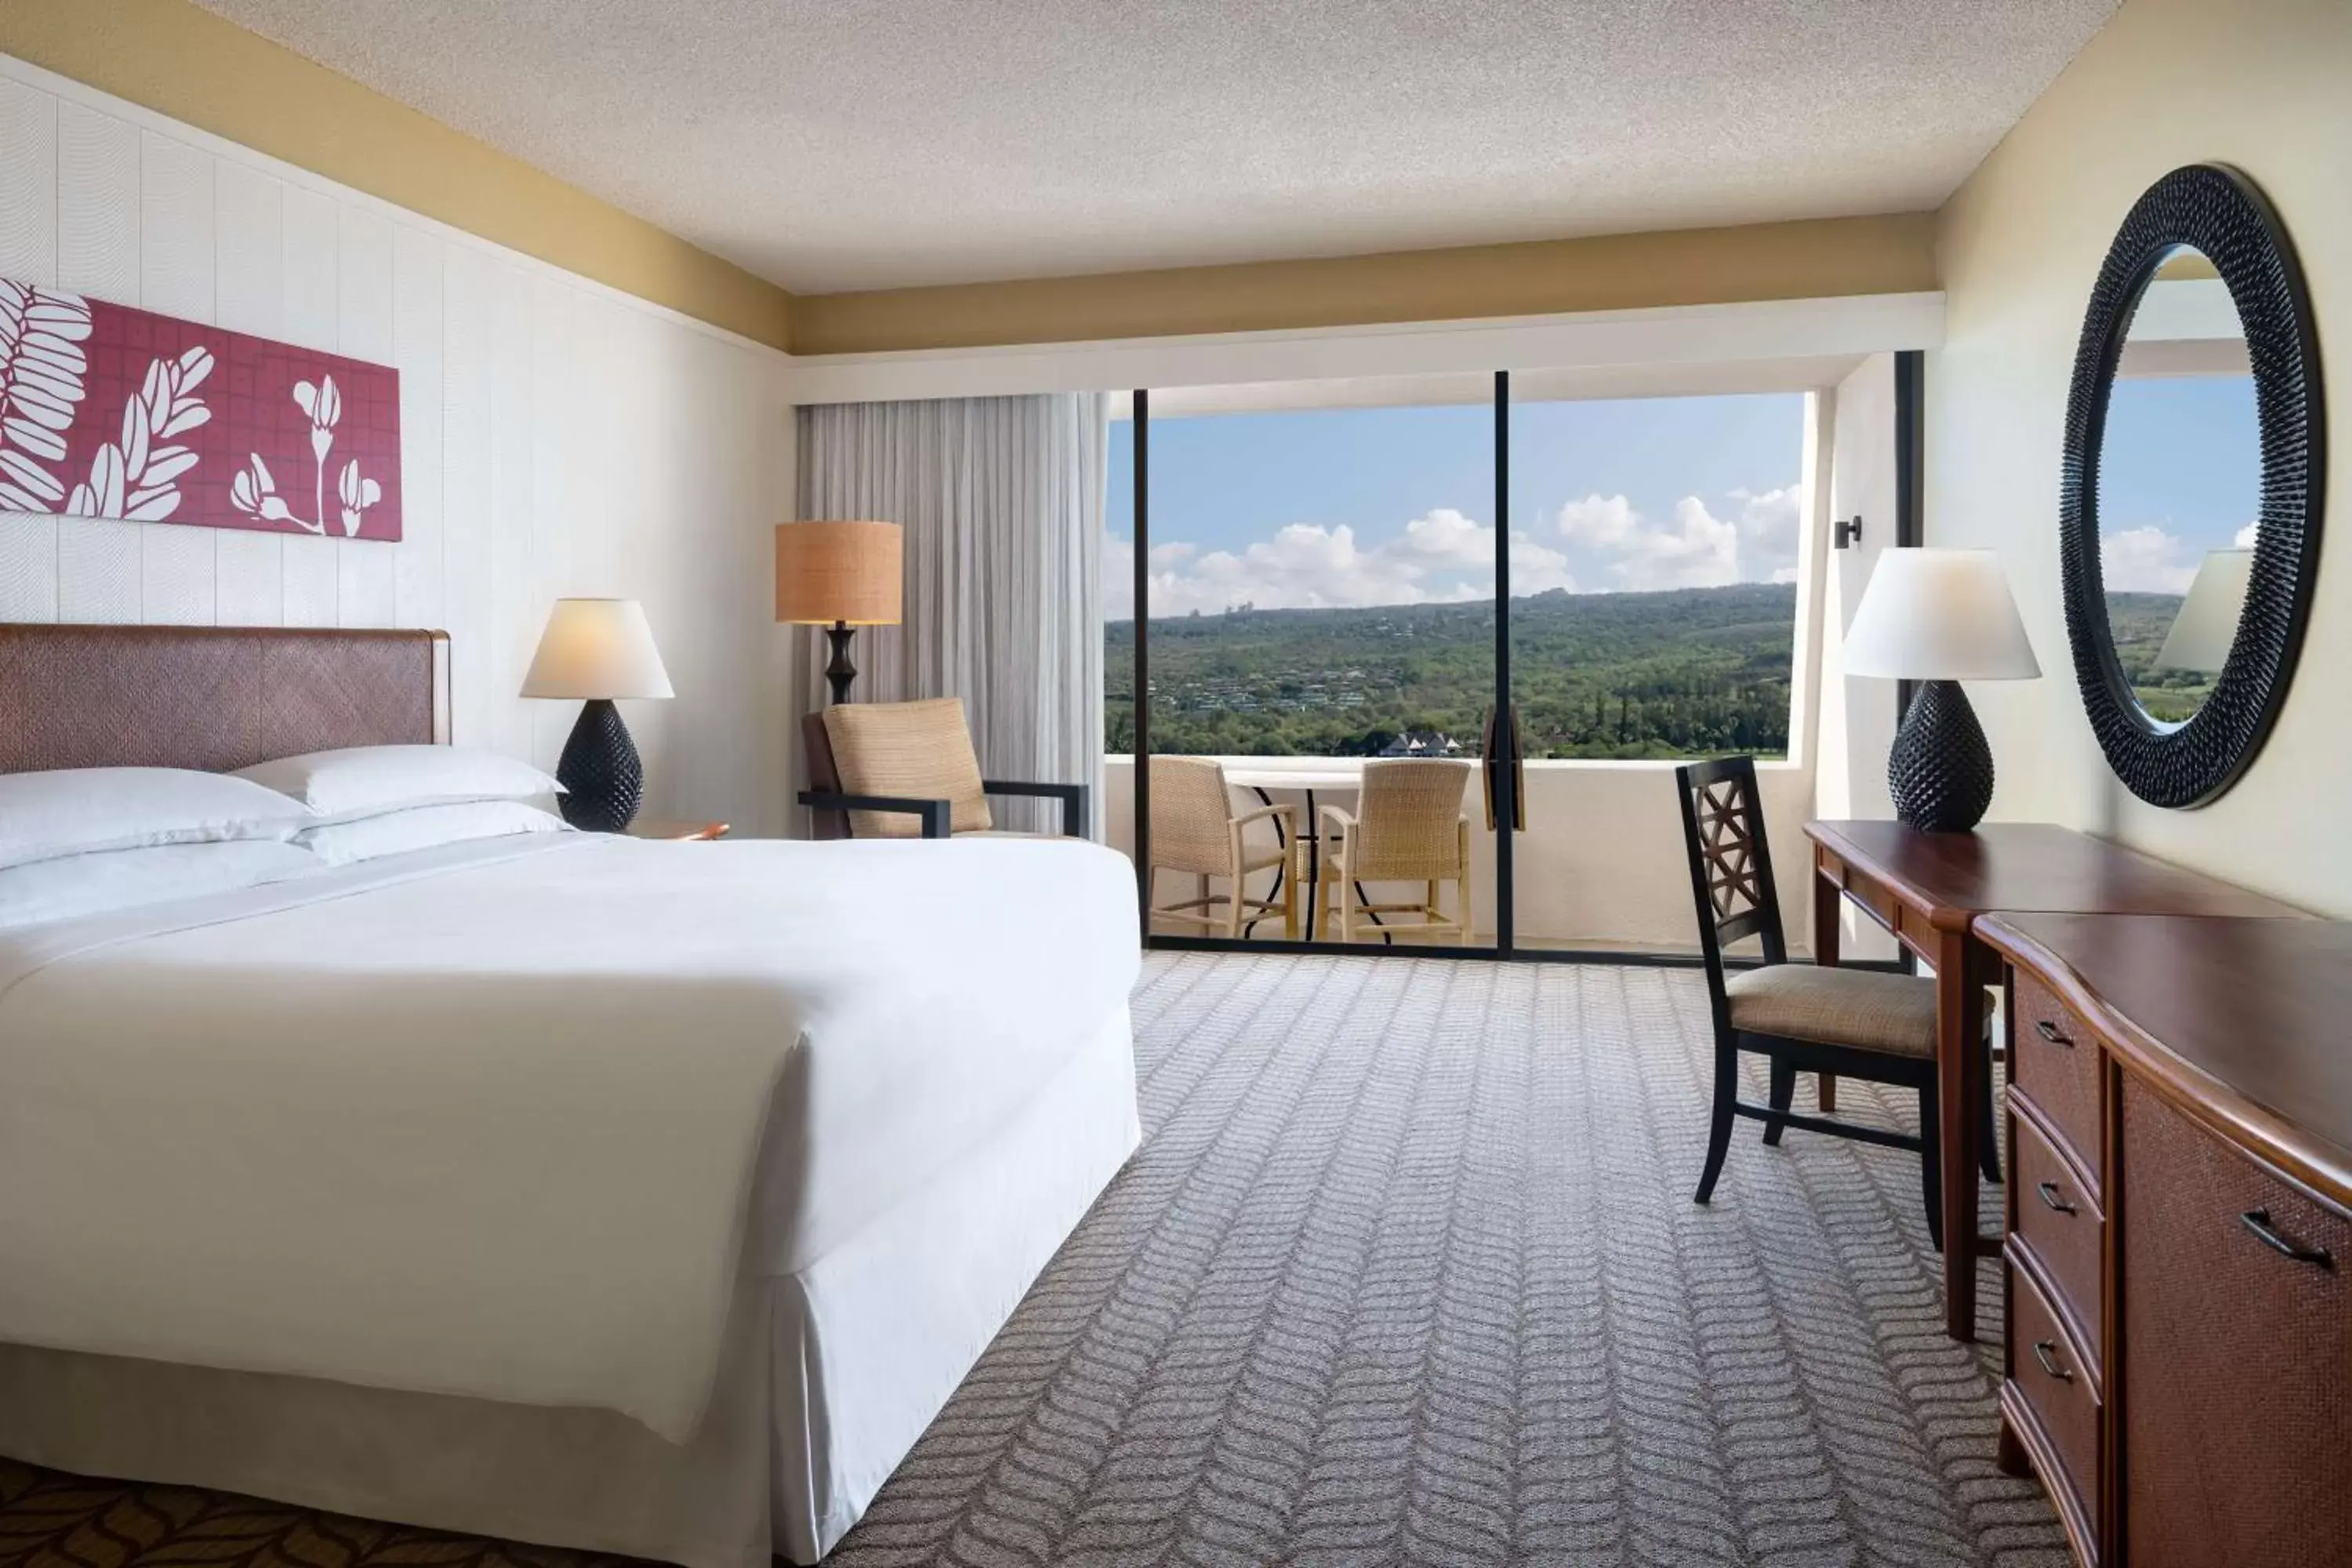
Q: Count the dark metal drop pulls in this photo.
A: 4